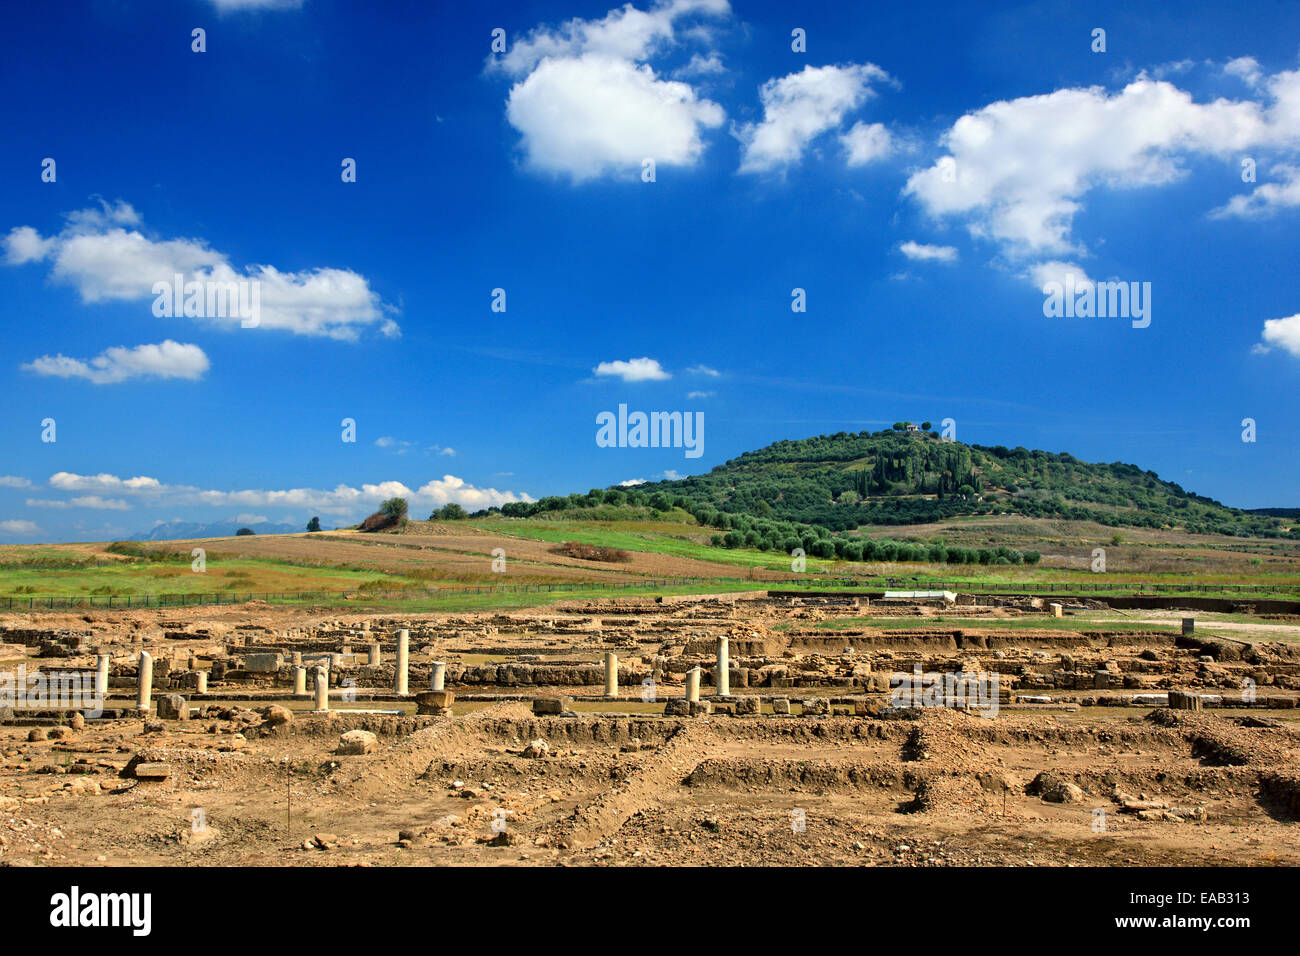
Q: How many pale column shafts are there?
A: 11